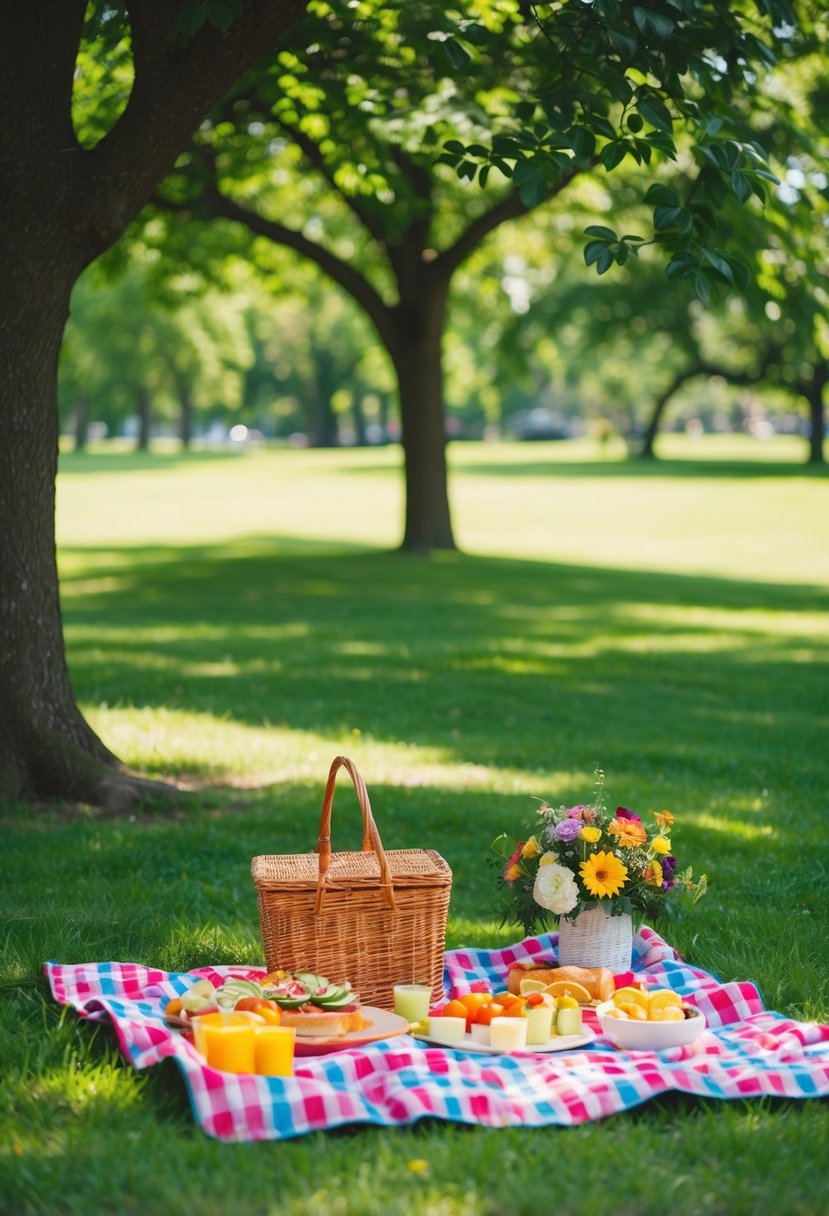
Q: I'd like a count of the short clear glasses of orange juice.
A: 2